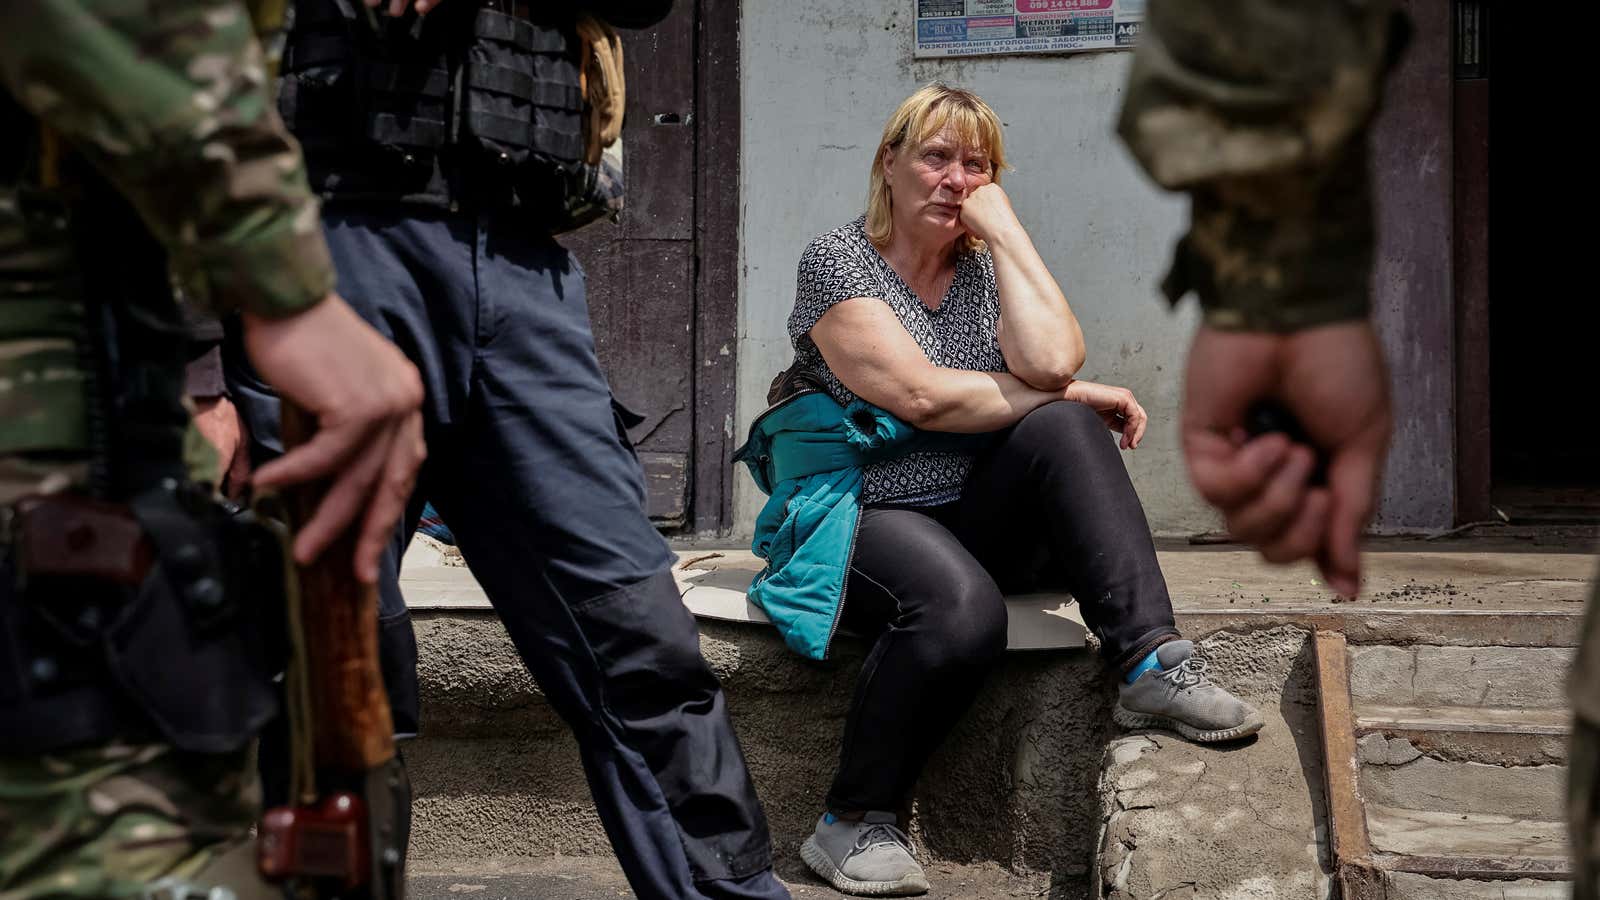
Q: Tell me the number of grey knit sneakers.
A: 2